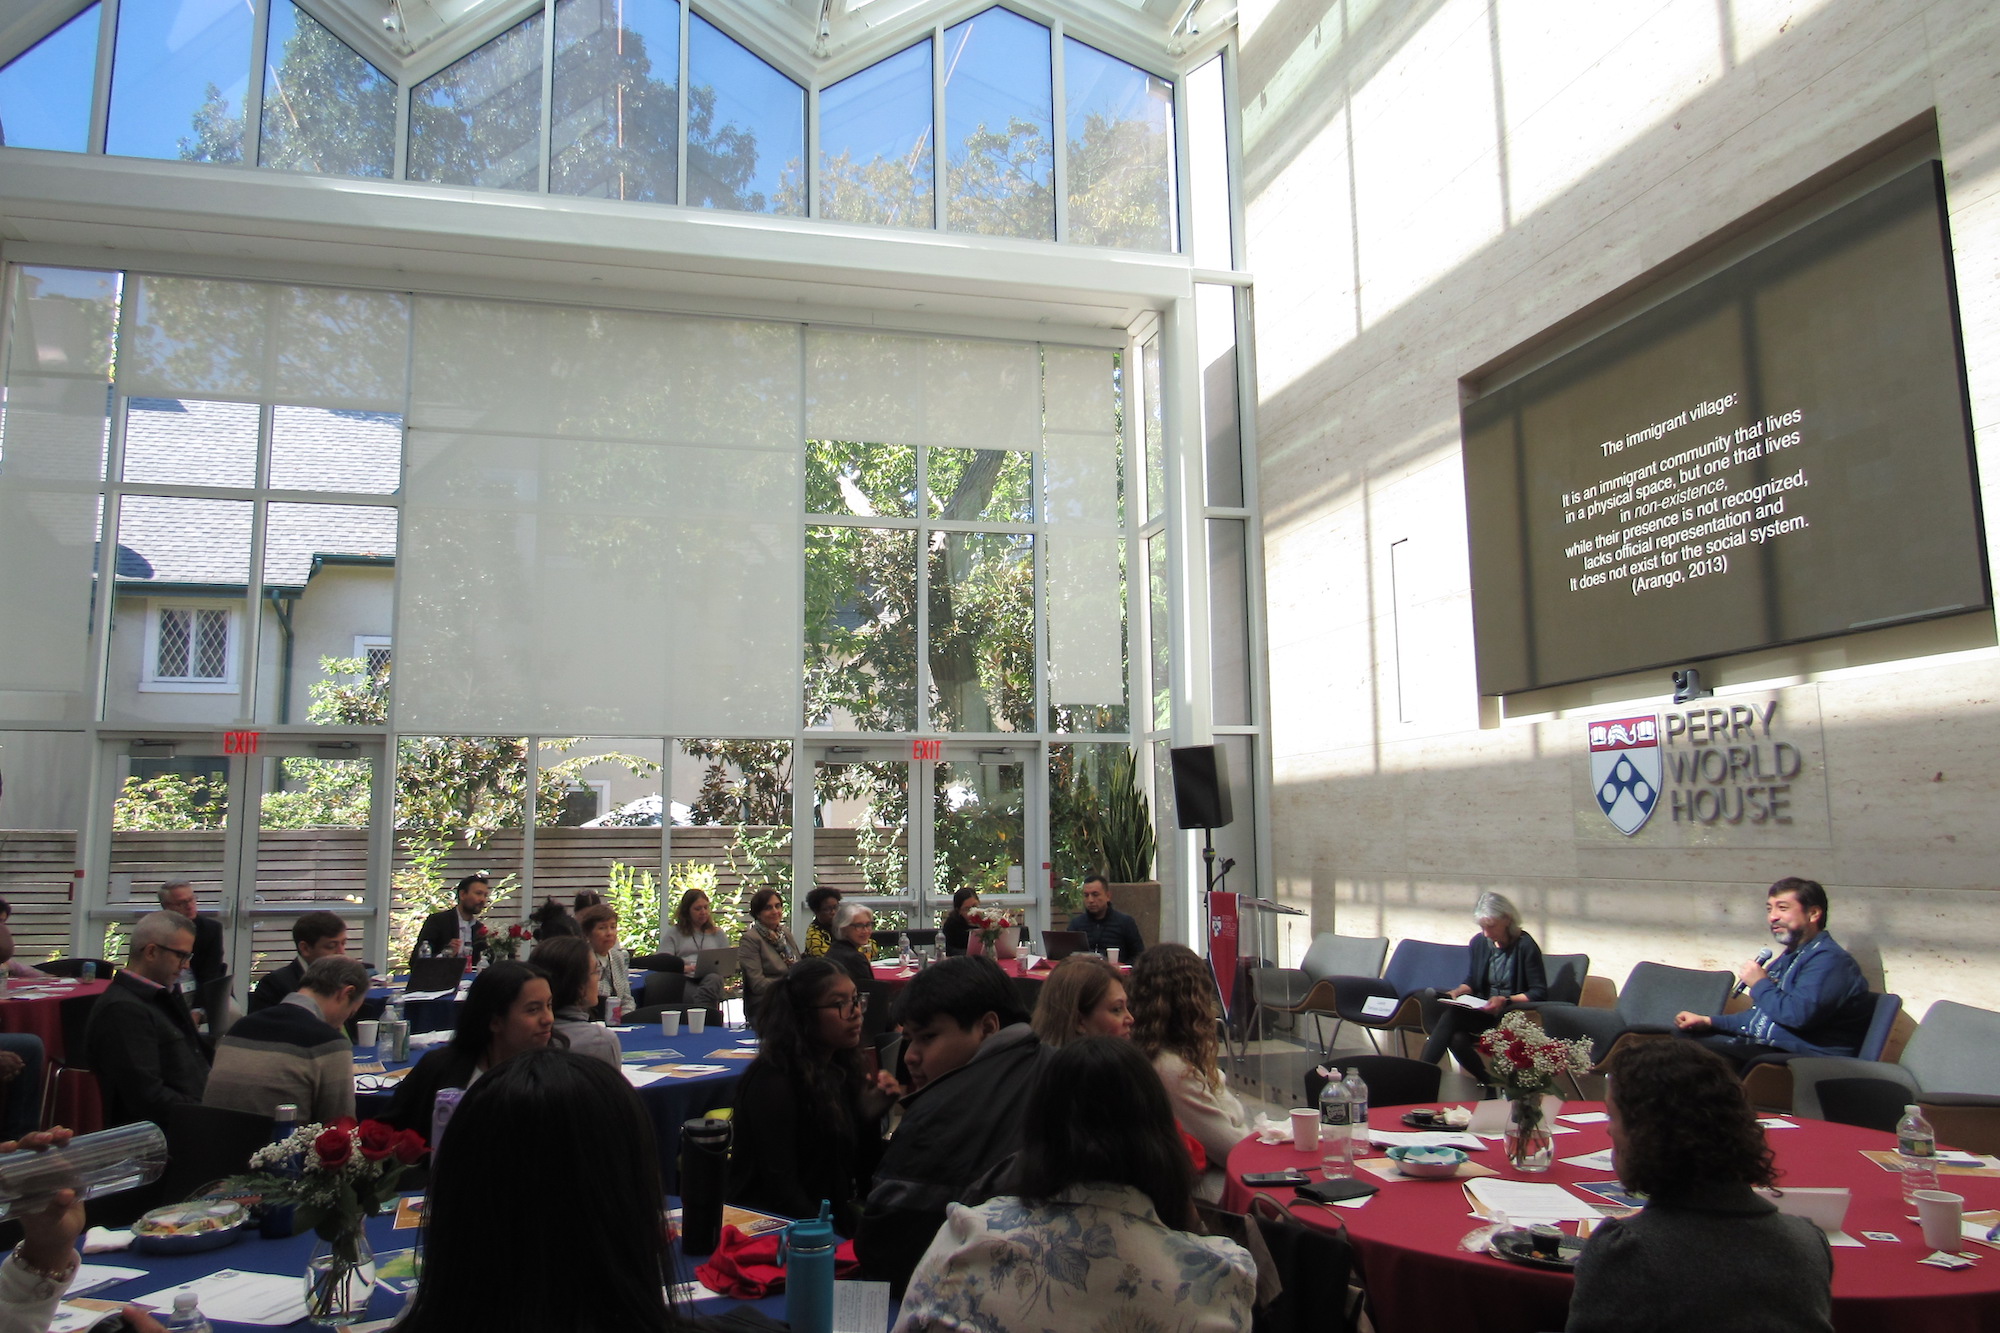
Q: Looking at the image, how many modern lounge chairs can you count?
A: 6